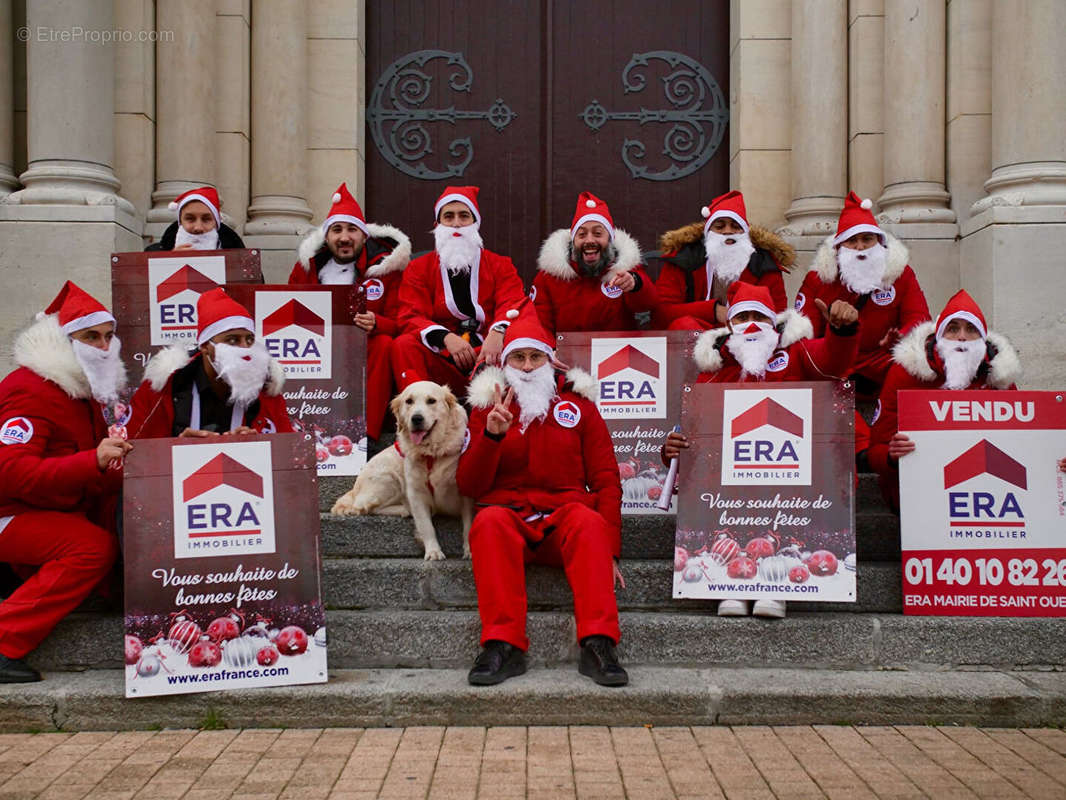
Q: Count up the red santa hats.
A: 11